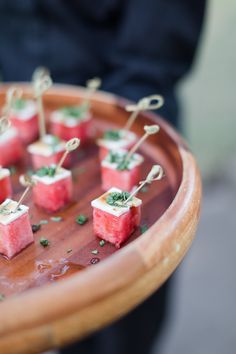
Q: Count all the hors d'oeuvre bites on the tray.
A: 10